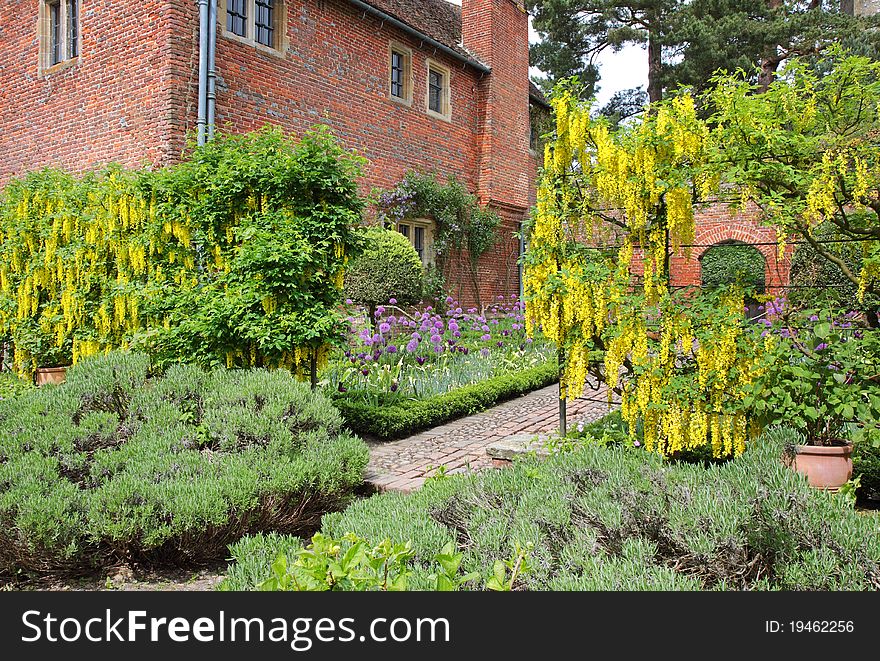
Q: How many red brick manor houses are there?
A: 1